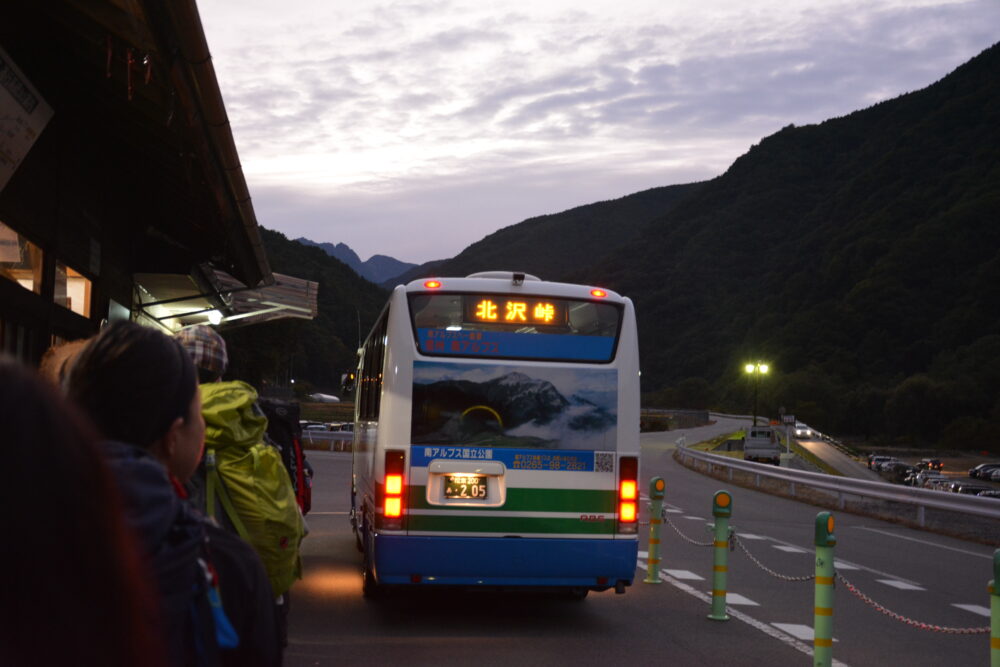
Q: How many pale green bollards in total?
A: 4